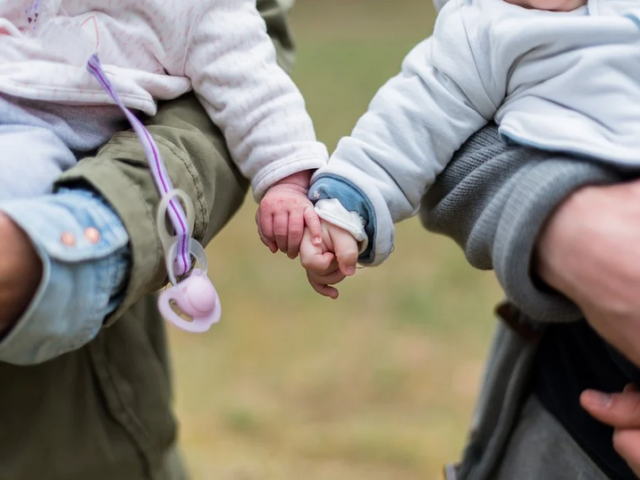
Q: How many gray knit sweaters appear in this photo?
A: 1